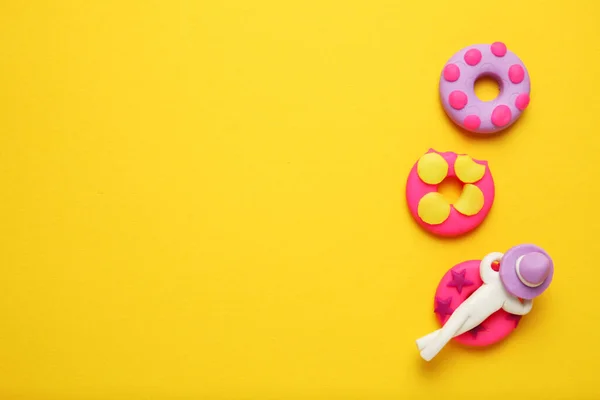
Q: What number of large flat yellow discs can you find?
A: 4